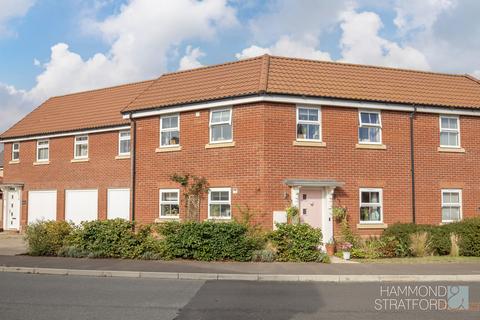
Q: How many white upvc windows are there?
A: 13